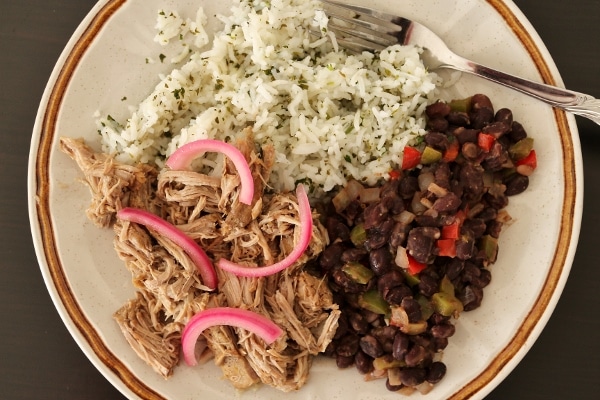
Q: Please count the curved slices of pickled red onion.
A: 4